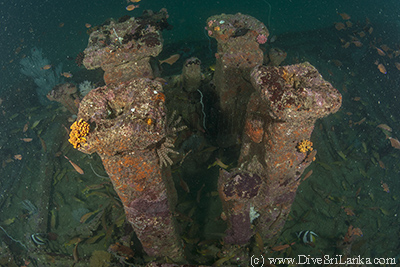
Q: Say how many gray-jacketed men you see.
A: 0